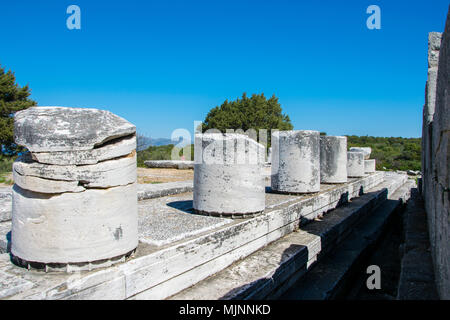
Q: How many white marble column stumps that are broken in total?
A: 1